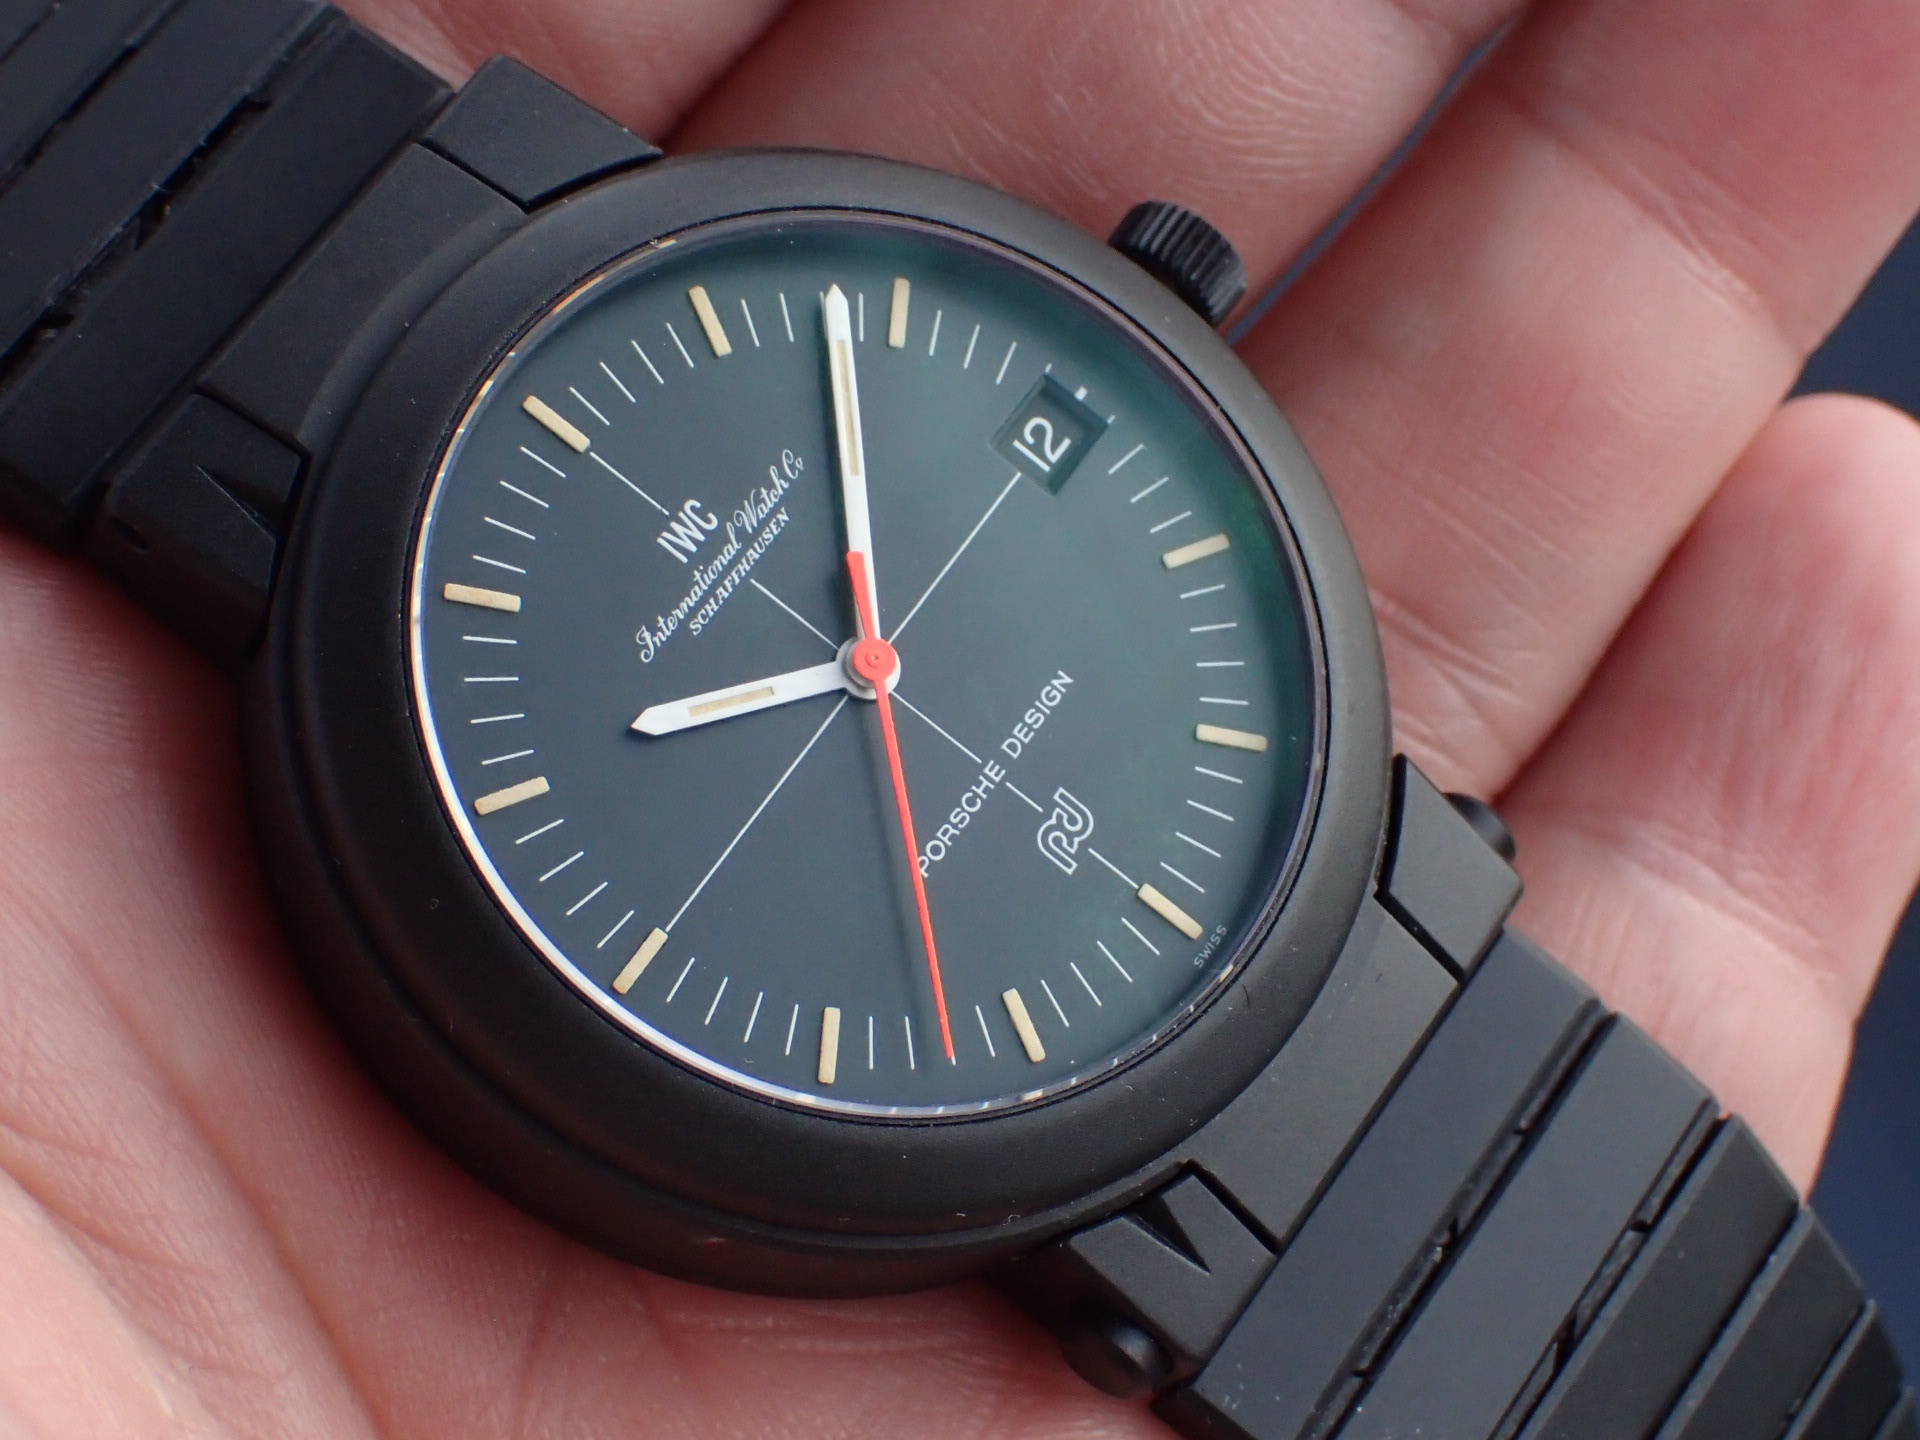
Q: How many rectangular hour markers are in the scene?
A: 11